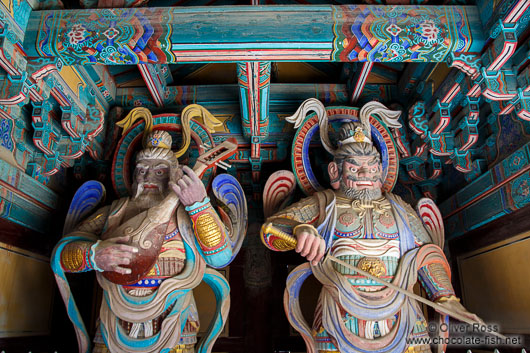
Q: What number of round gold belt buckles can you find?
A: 1